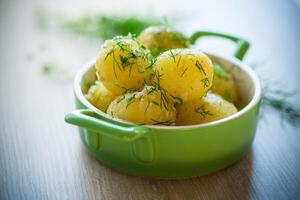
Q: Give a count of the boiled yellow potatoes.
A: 7